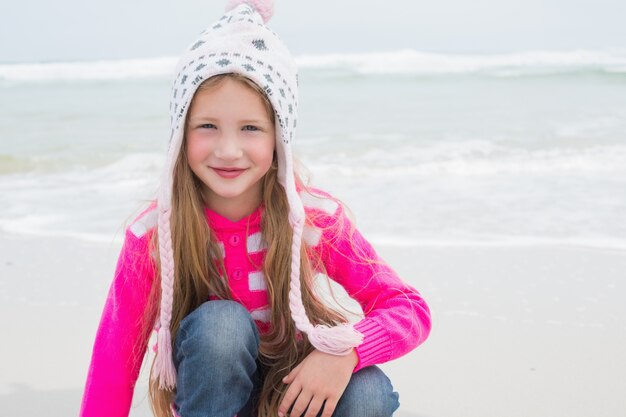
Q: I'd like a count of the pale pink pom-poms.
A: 1